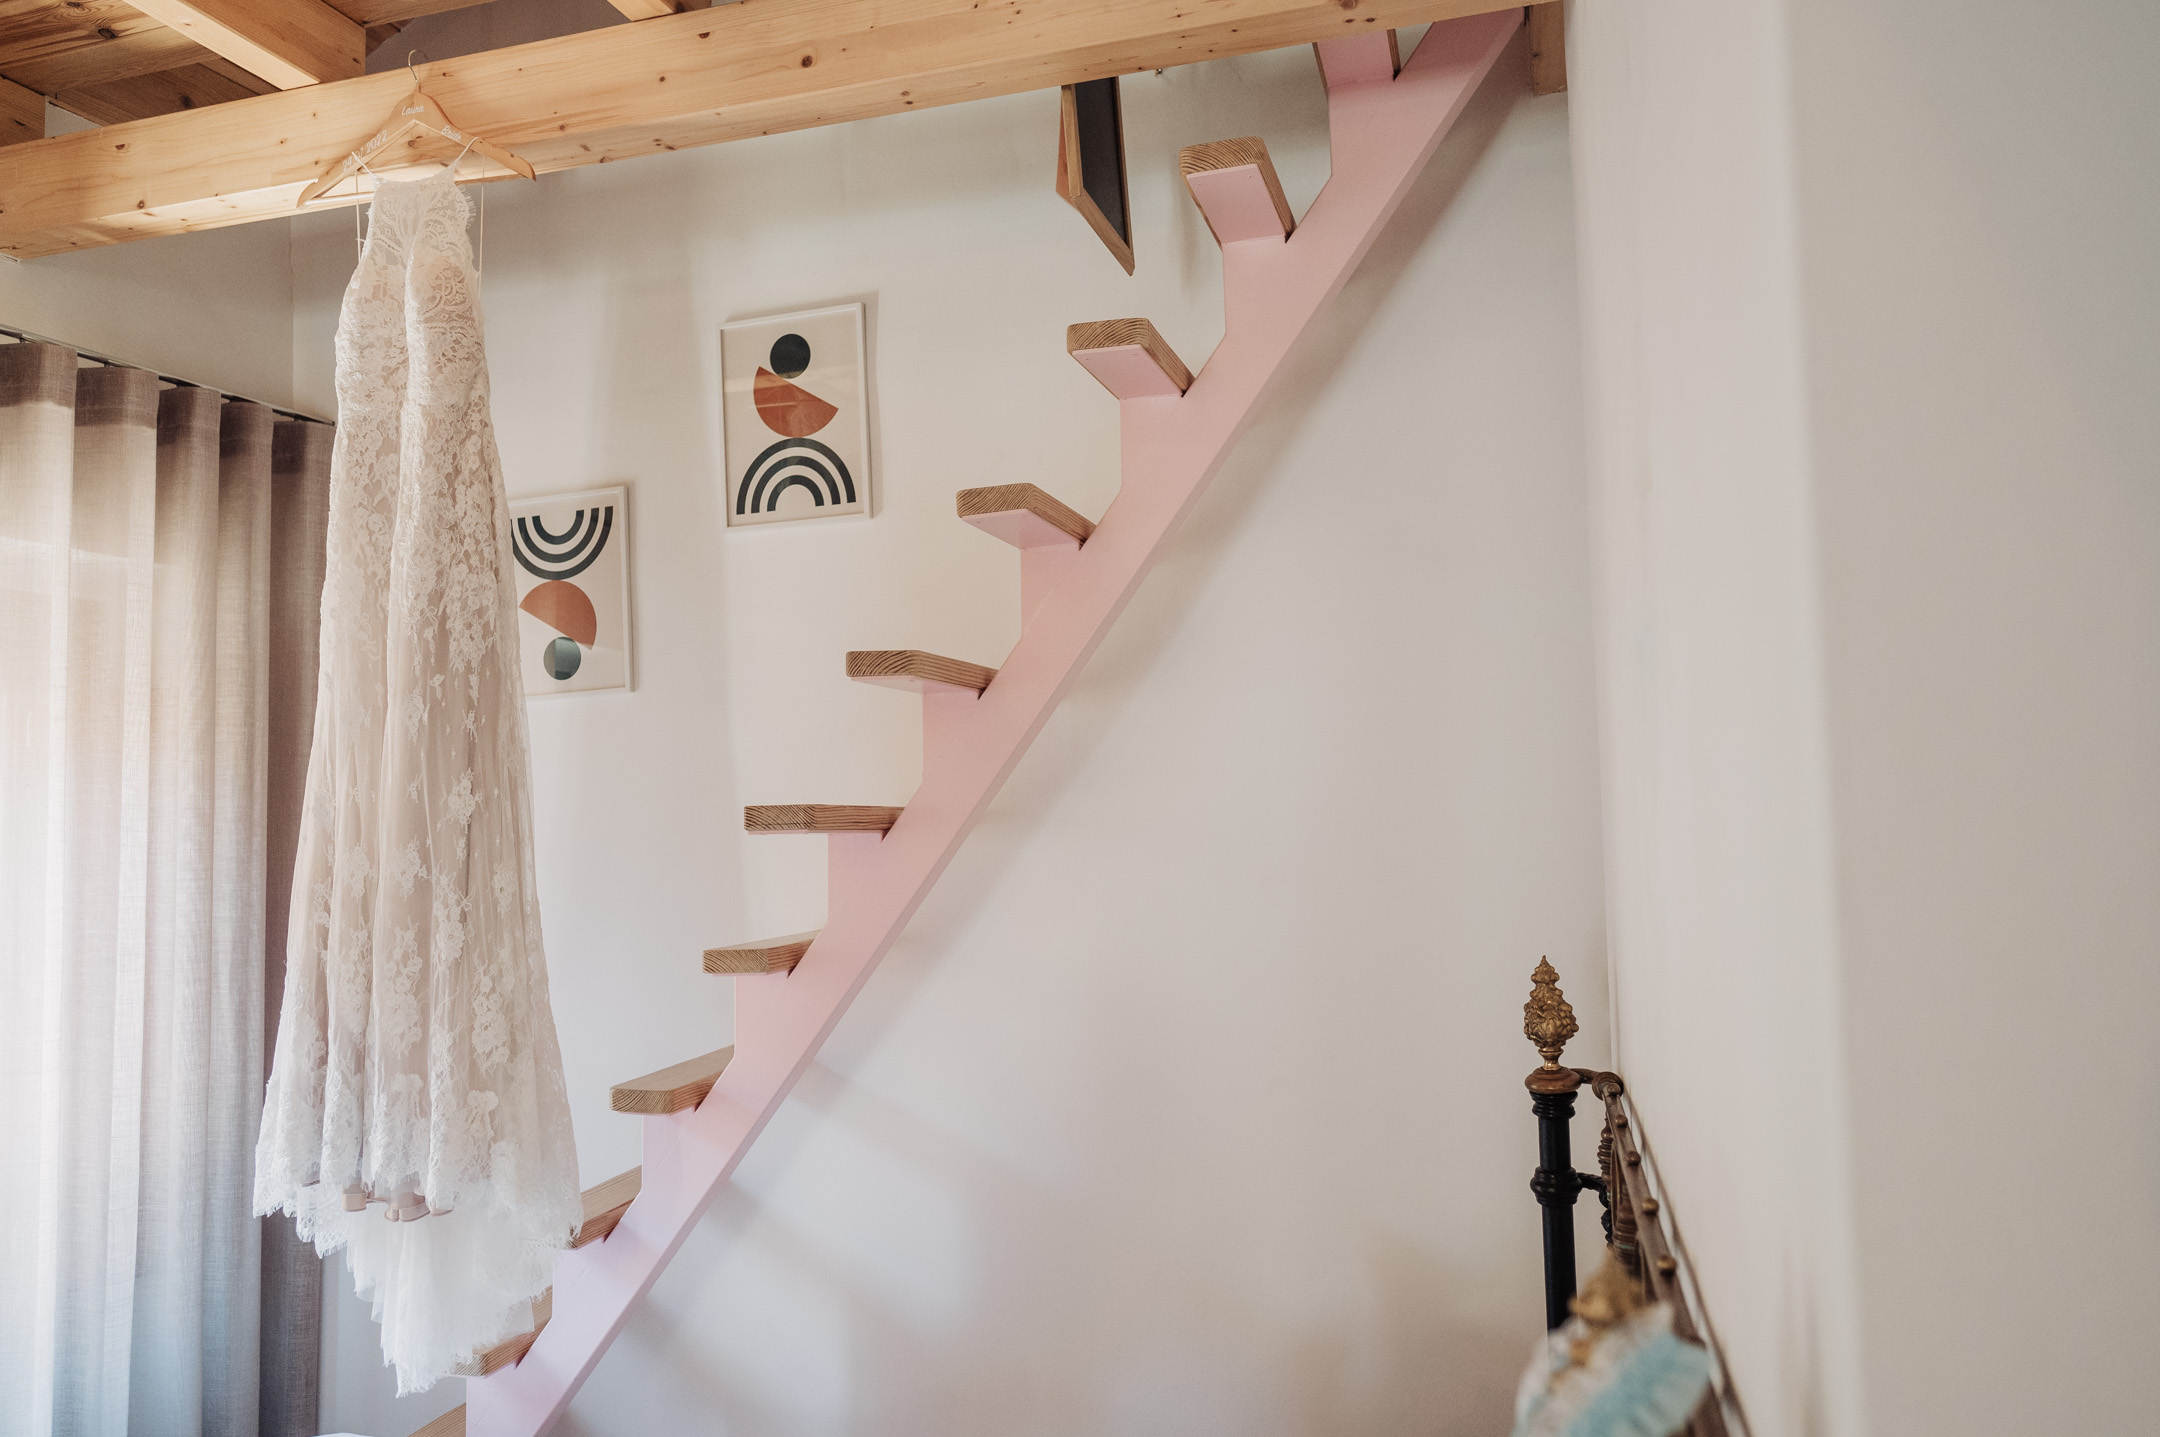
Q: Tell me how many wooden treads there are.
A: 11